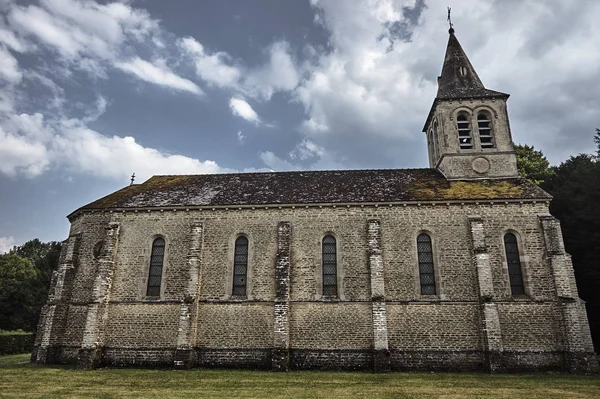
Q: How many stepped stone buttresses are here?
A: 7